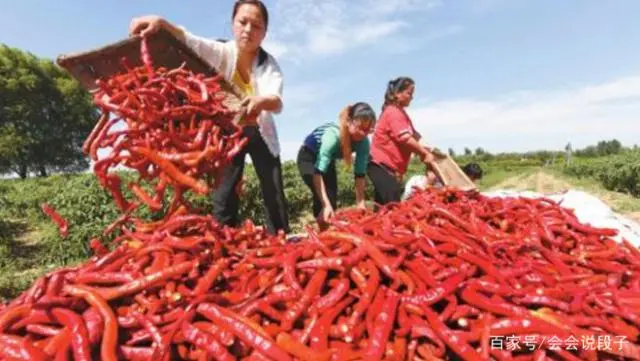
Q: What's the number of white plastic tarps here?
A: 1